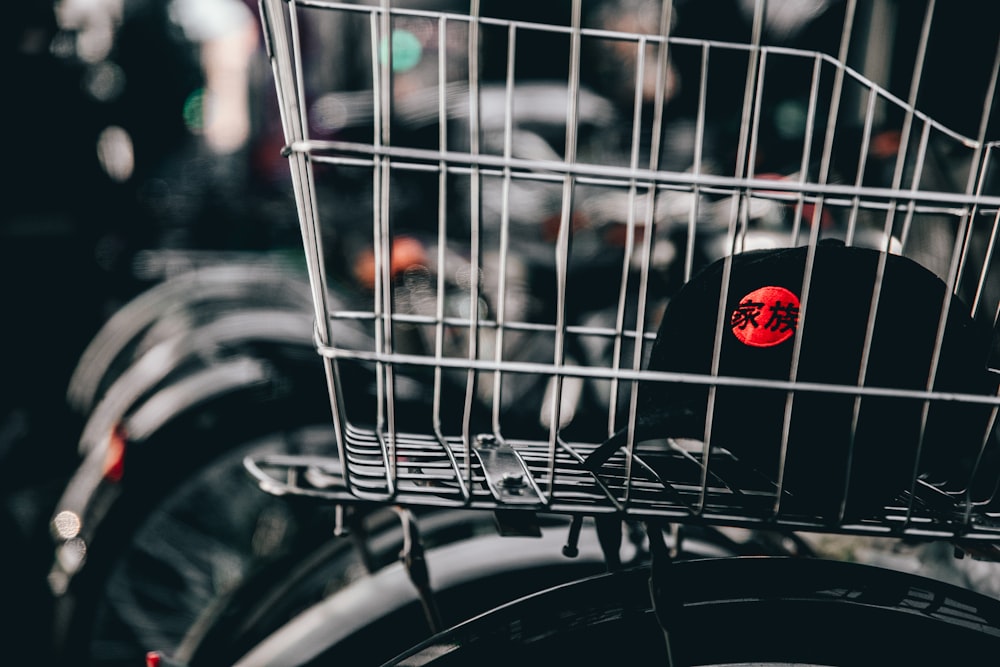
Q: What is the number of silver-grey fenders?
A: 4